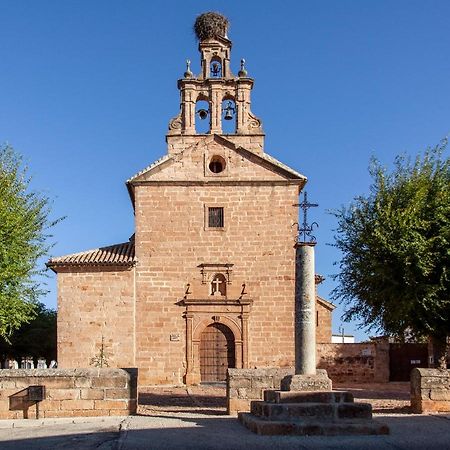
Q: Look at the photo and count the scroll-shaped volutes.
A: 2